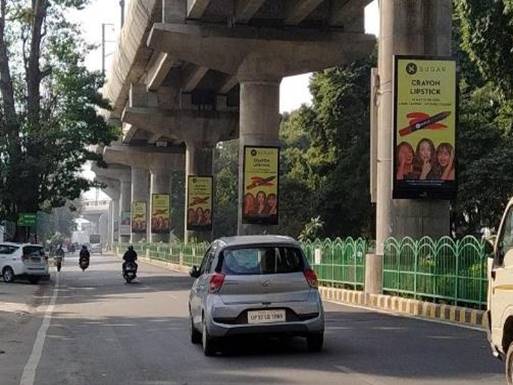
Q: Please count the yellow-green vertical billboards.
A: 5